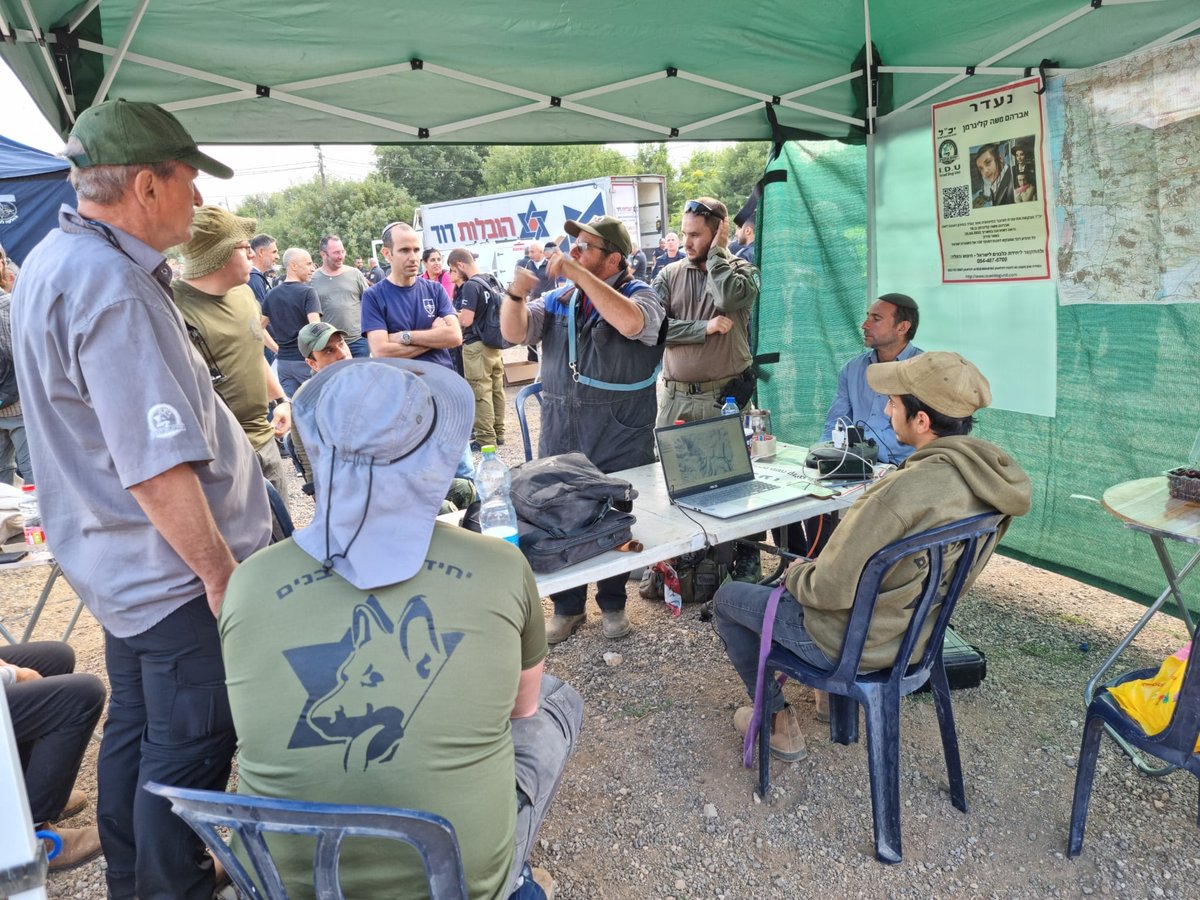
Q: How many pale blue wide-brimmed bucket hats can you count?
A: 1